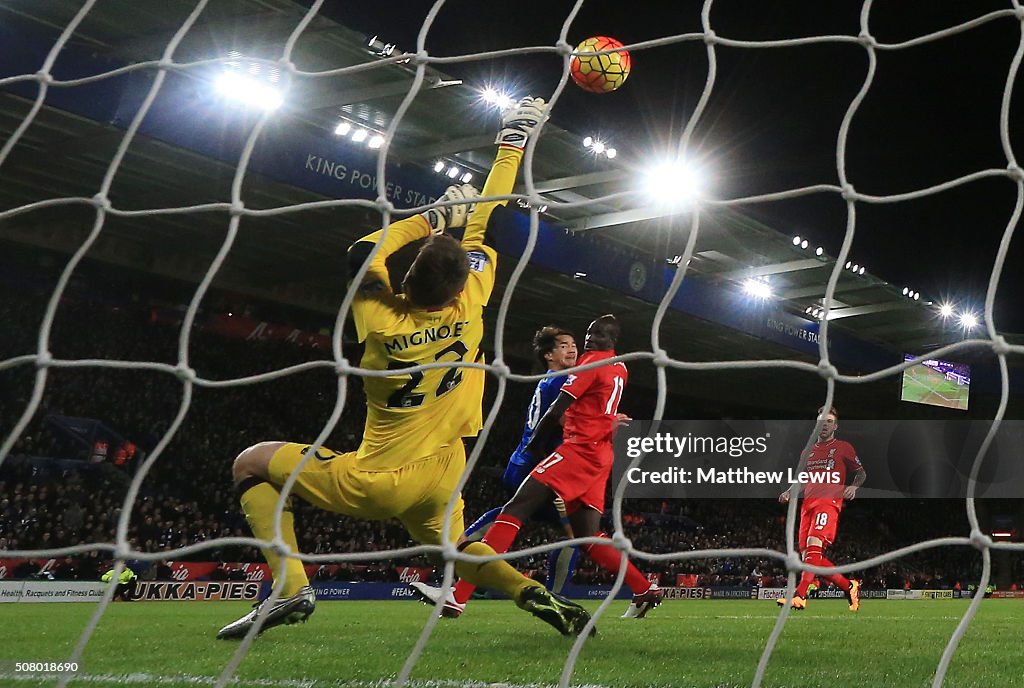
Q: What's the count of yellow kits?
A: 1